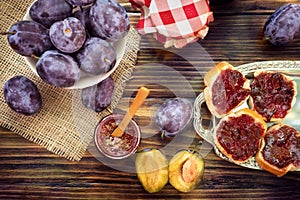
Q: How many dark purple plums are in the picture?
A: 12